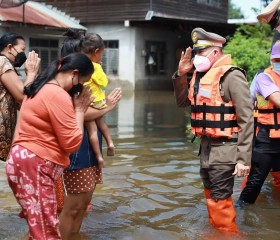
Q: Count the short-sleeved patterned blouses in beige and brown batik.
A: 1